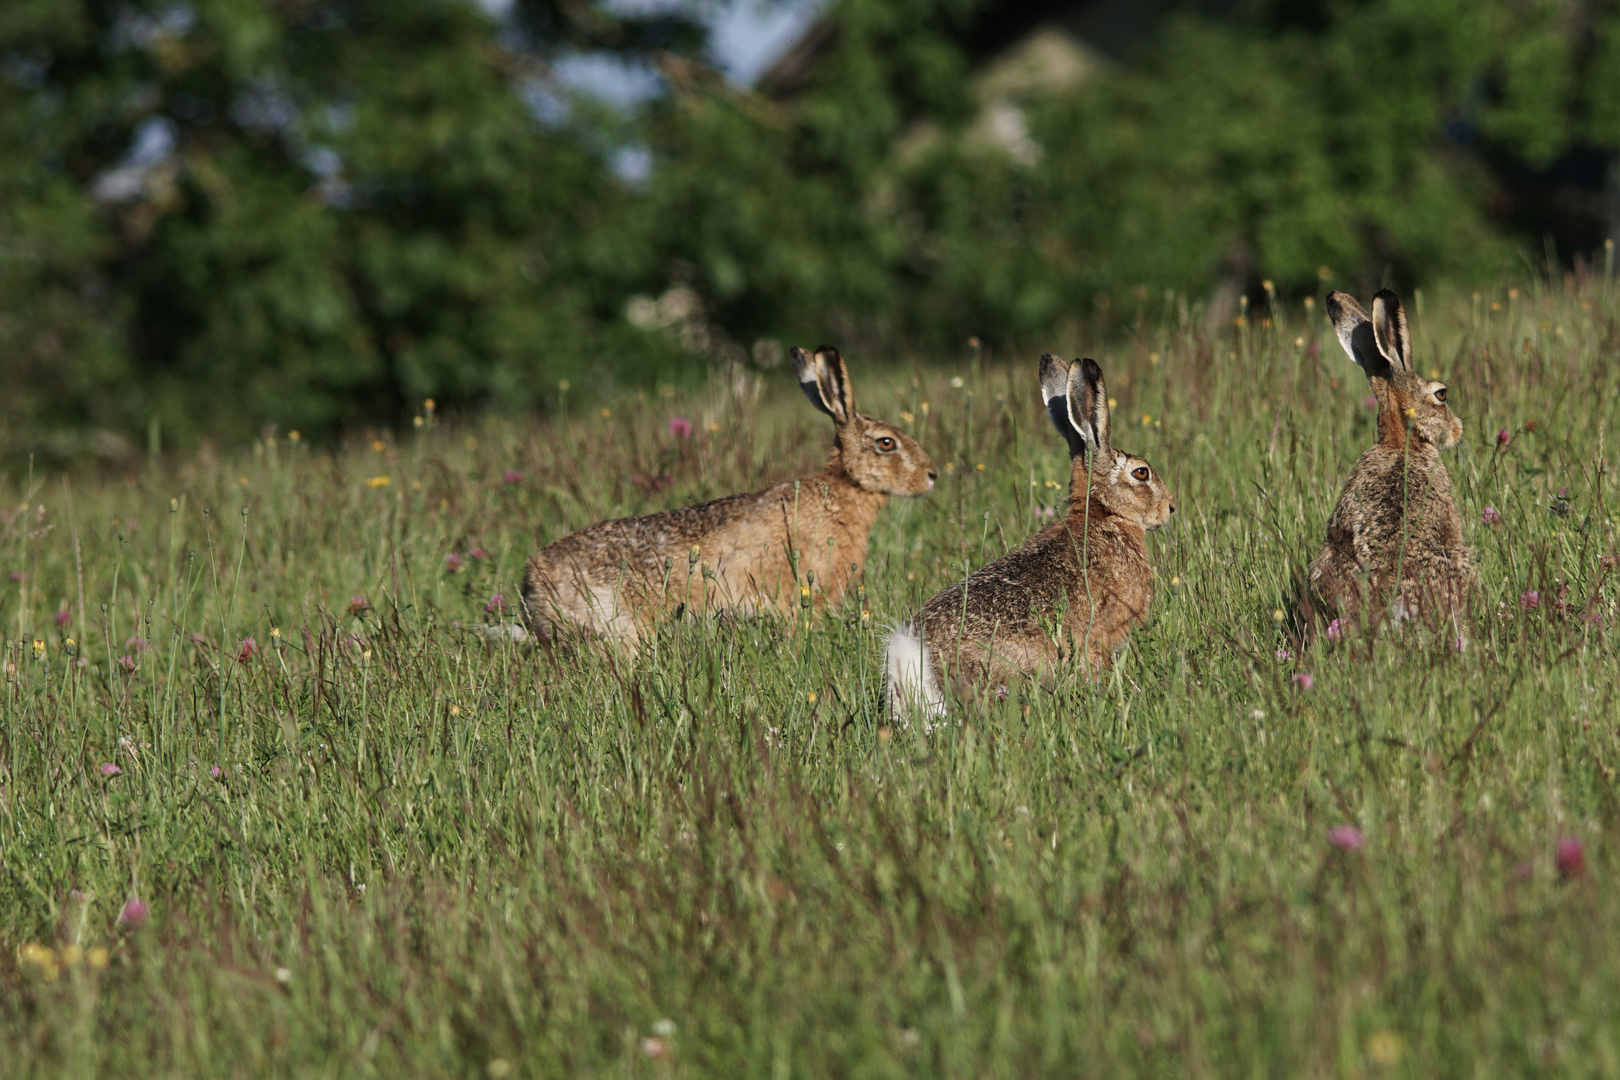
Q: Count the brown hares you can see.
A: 3